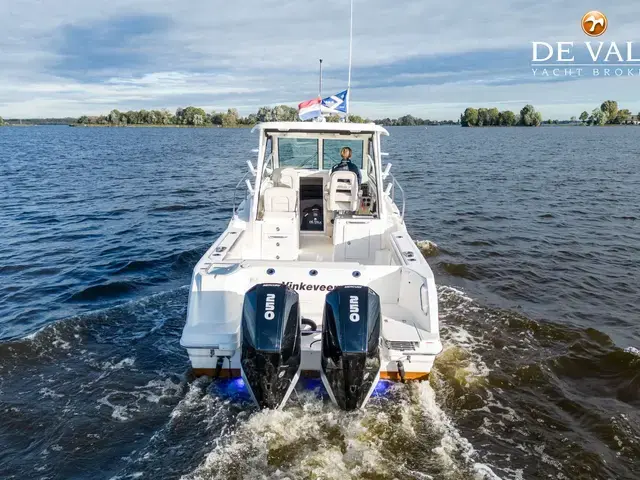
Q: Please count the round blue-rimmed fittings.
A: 3